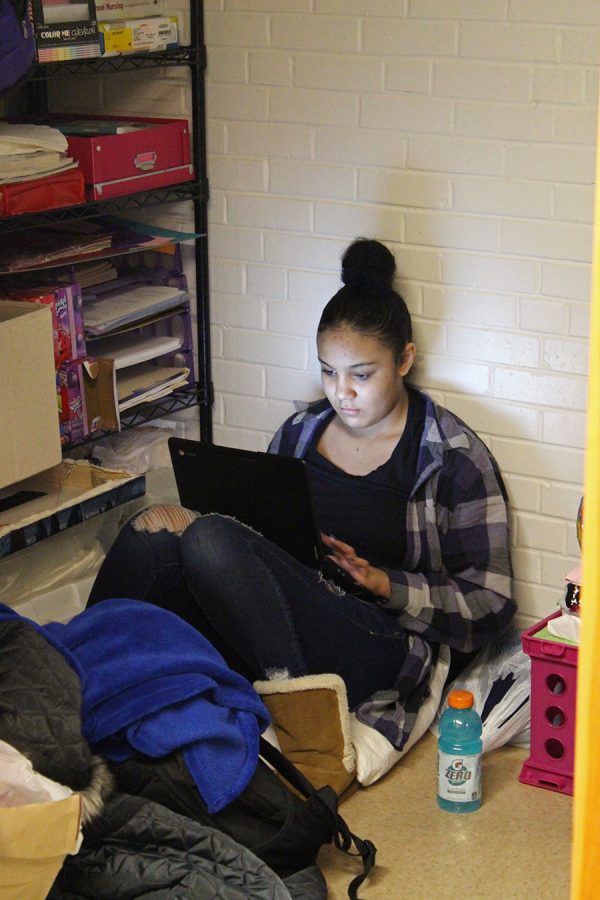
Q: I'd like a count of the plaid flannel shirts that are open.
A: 1